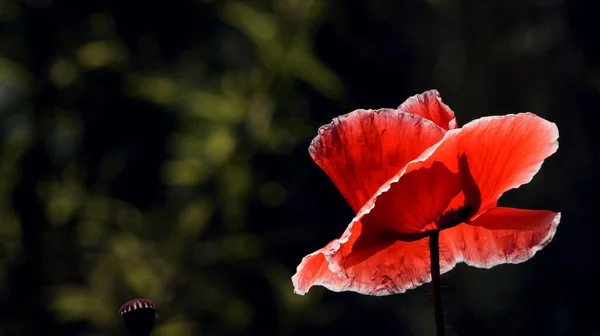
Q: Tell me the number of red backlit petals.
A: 4